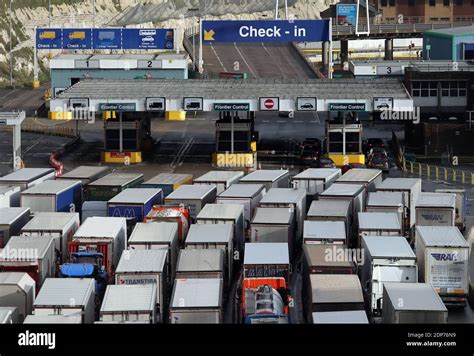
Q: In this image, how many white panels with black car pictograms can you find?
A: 2